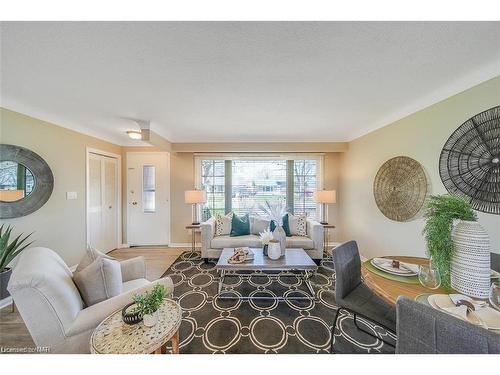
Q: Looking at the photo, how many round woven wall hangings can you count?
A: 2